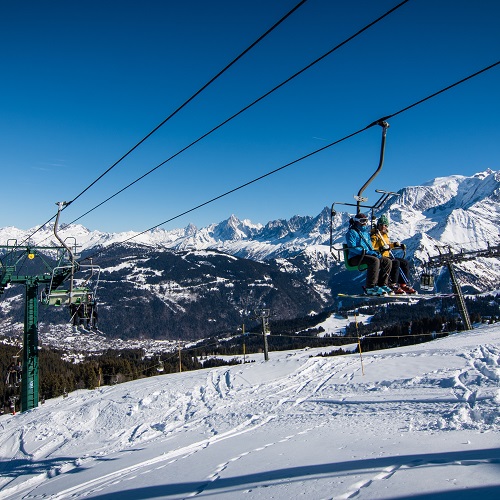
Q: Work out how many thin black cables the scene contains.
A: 3